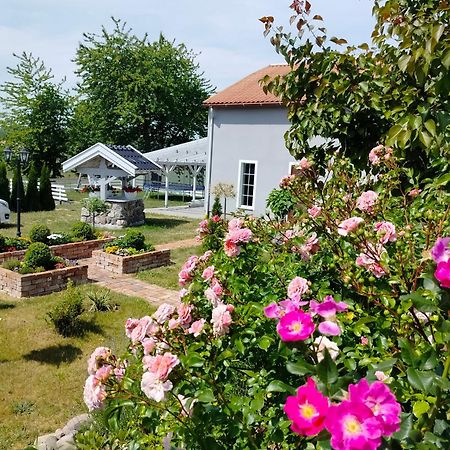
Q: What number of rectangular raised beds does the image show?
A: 3